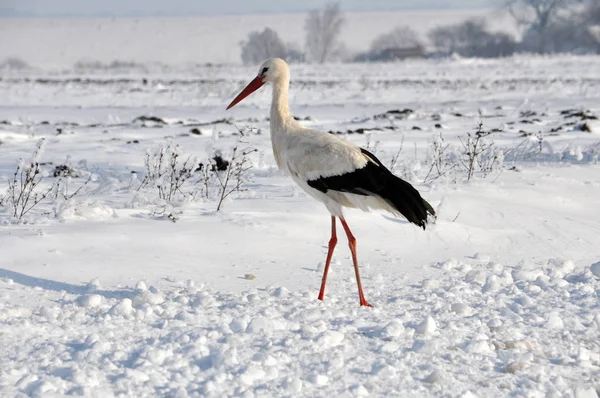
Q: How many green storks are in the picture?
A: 0